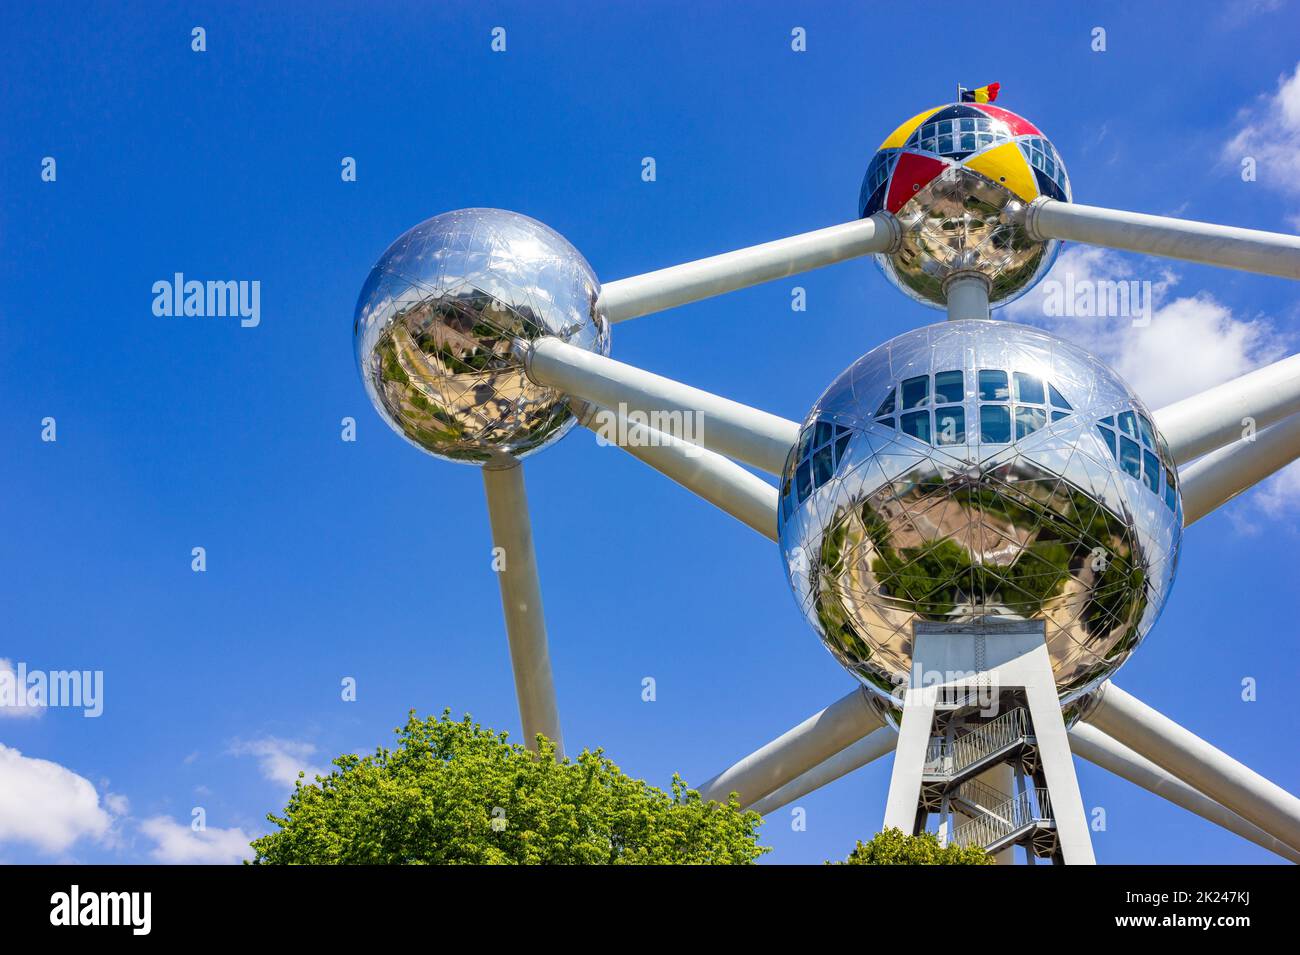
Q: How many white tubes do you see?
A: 12